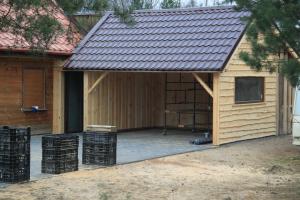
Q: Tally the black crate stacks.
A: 3